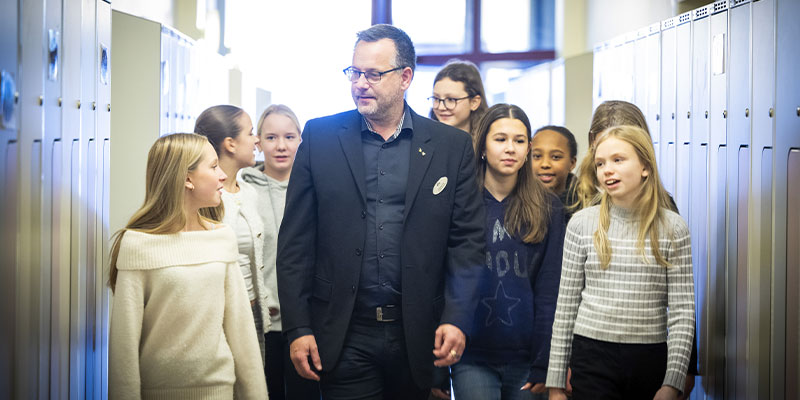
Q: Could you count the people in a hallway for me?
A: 9